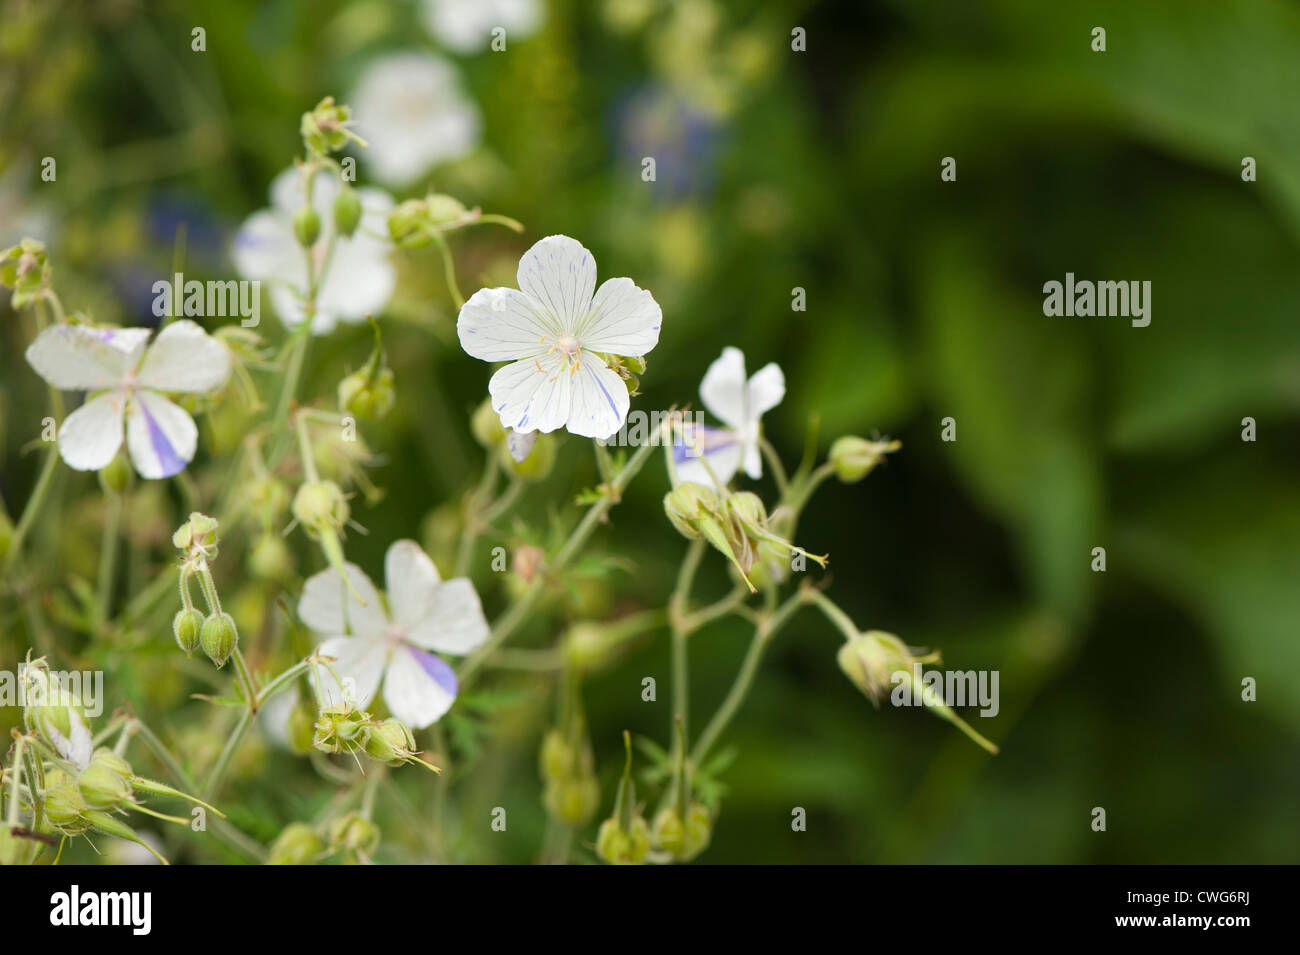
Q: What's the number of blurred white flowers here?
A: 3